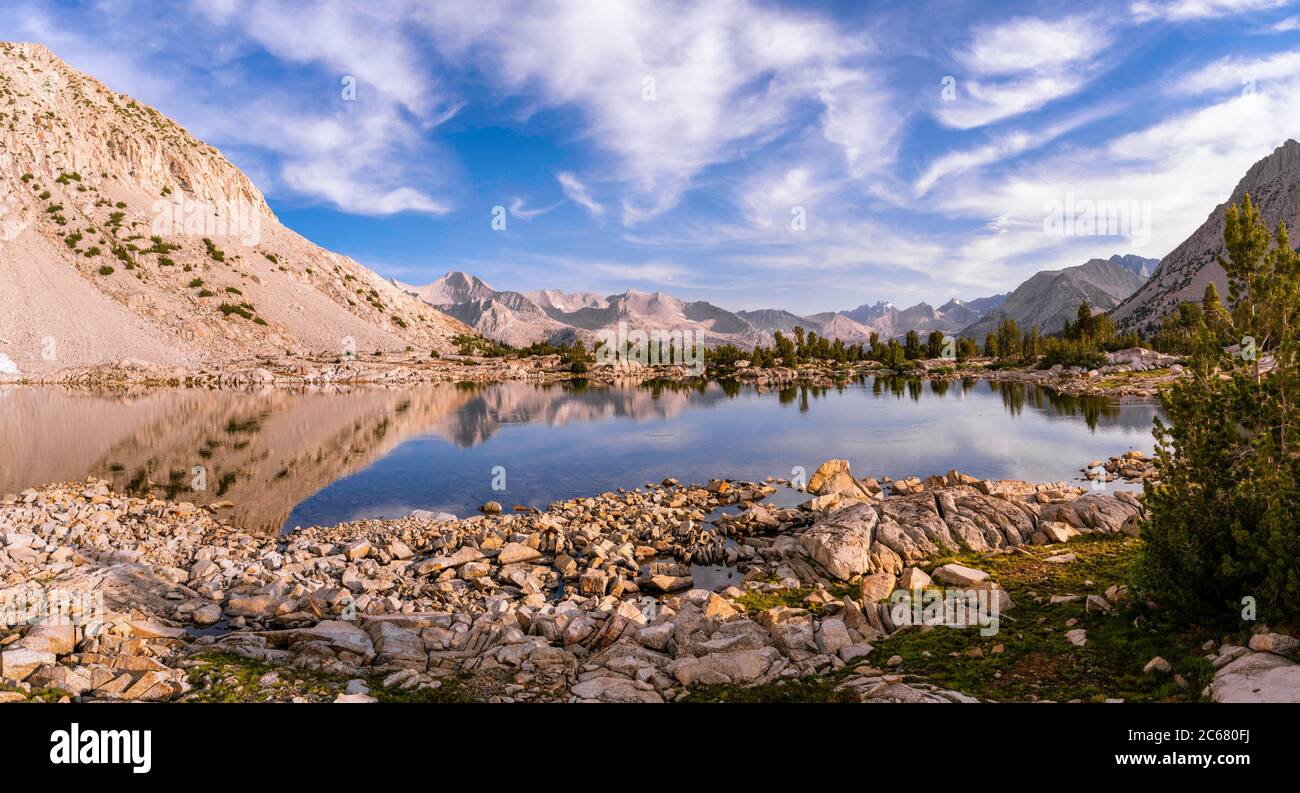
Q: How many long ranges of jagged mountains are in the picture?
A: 1